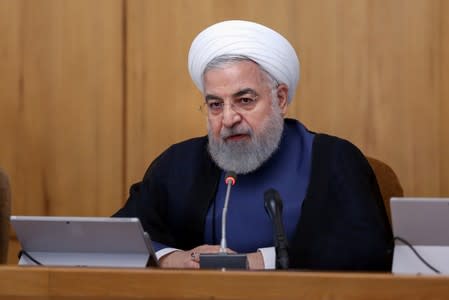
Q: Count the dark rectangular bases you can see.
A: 1